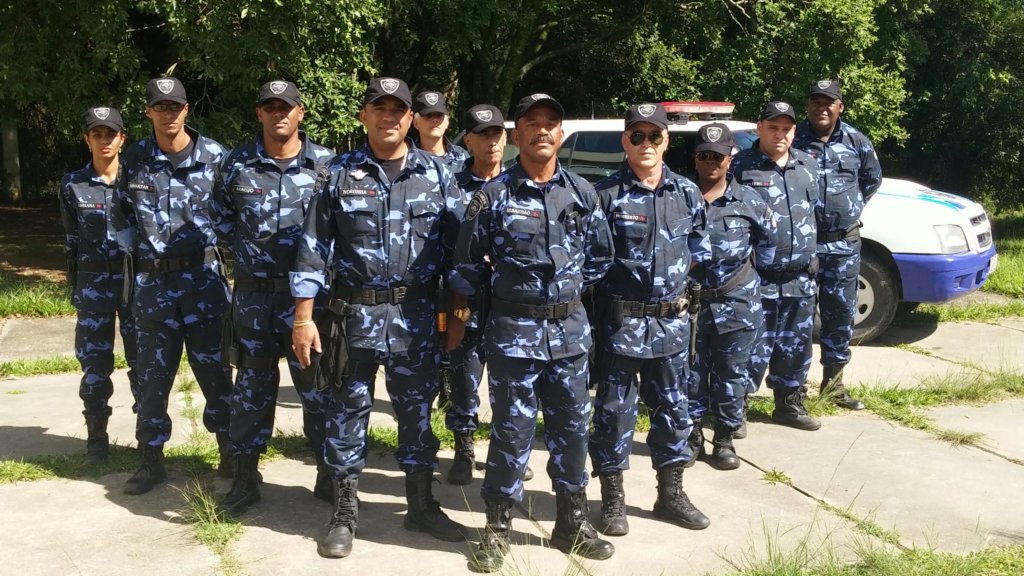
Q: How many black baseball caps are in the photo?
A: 11